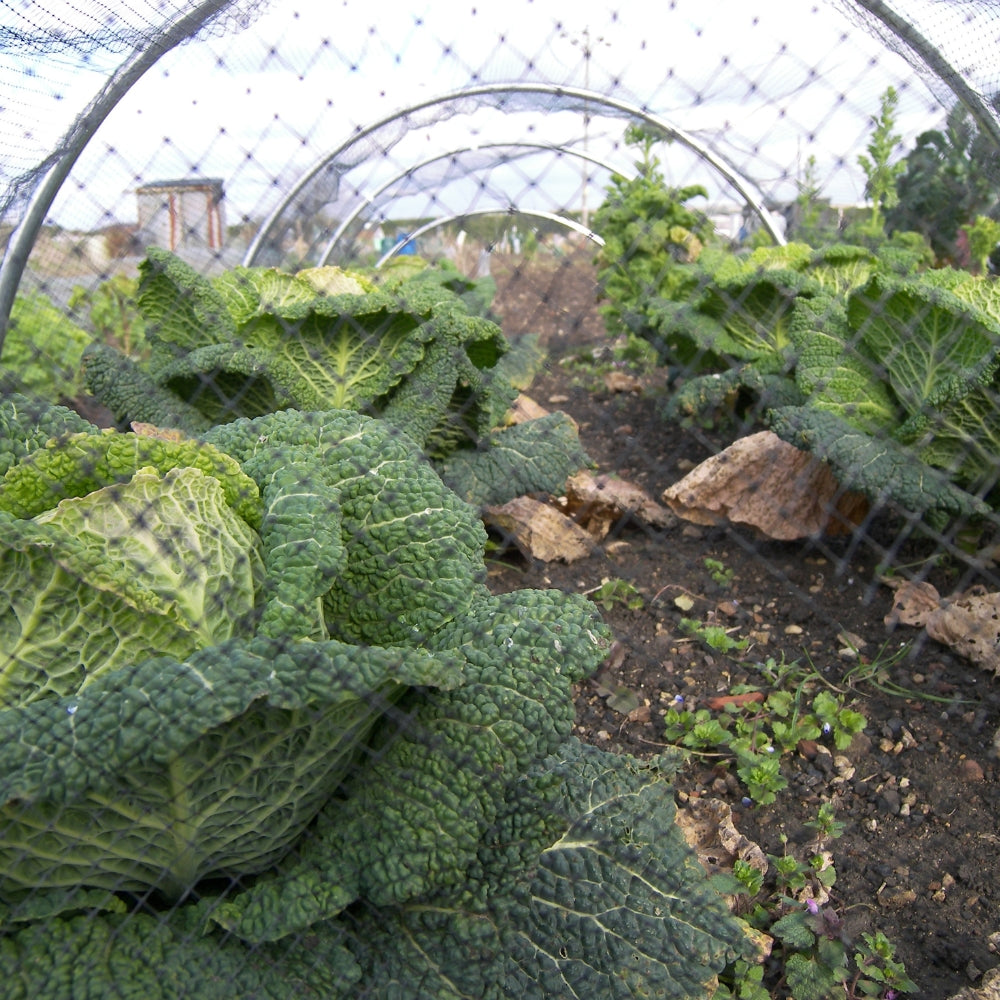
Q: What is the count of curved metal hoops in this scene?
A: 4